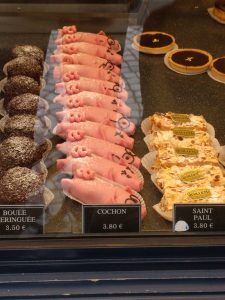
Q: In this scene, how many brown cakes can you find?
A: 7